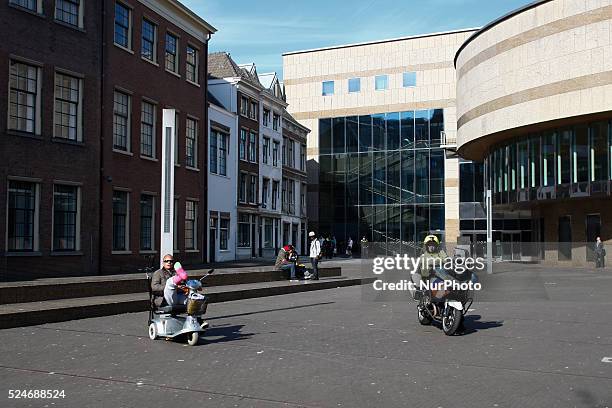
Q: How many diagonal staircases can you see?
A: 4